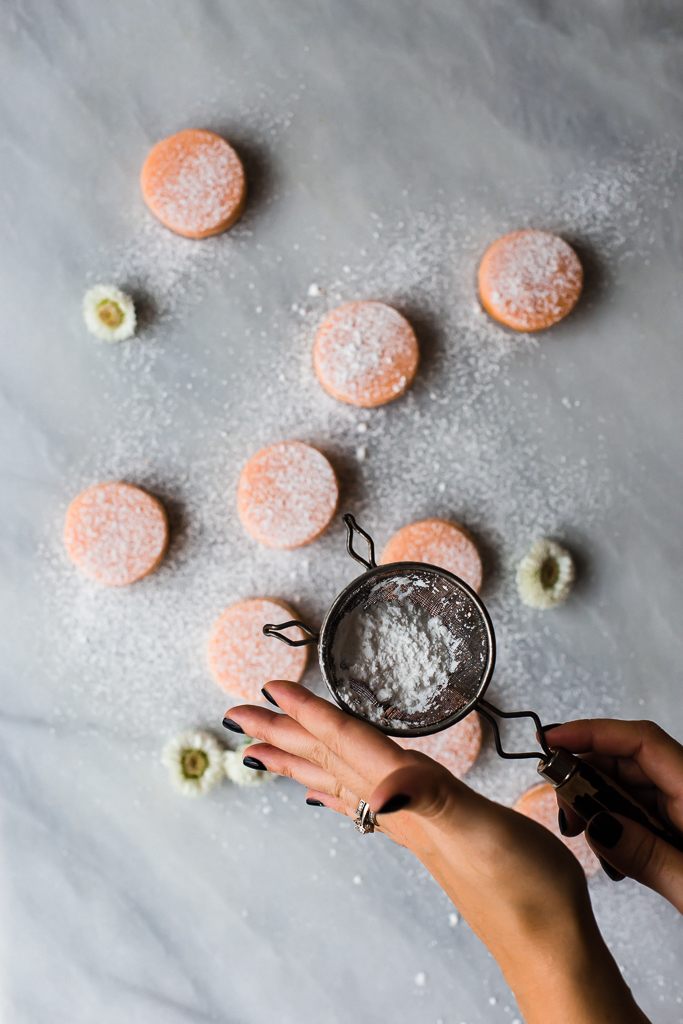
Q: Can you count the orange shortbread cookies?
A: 9